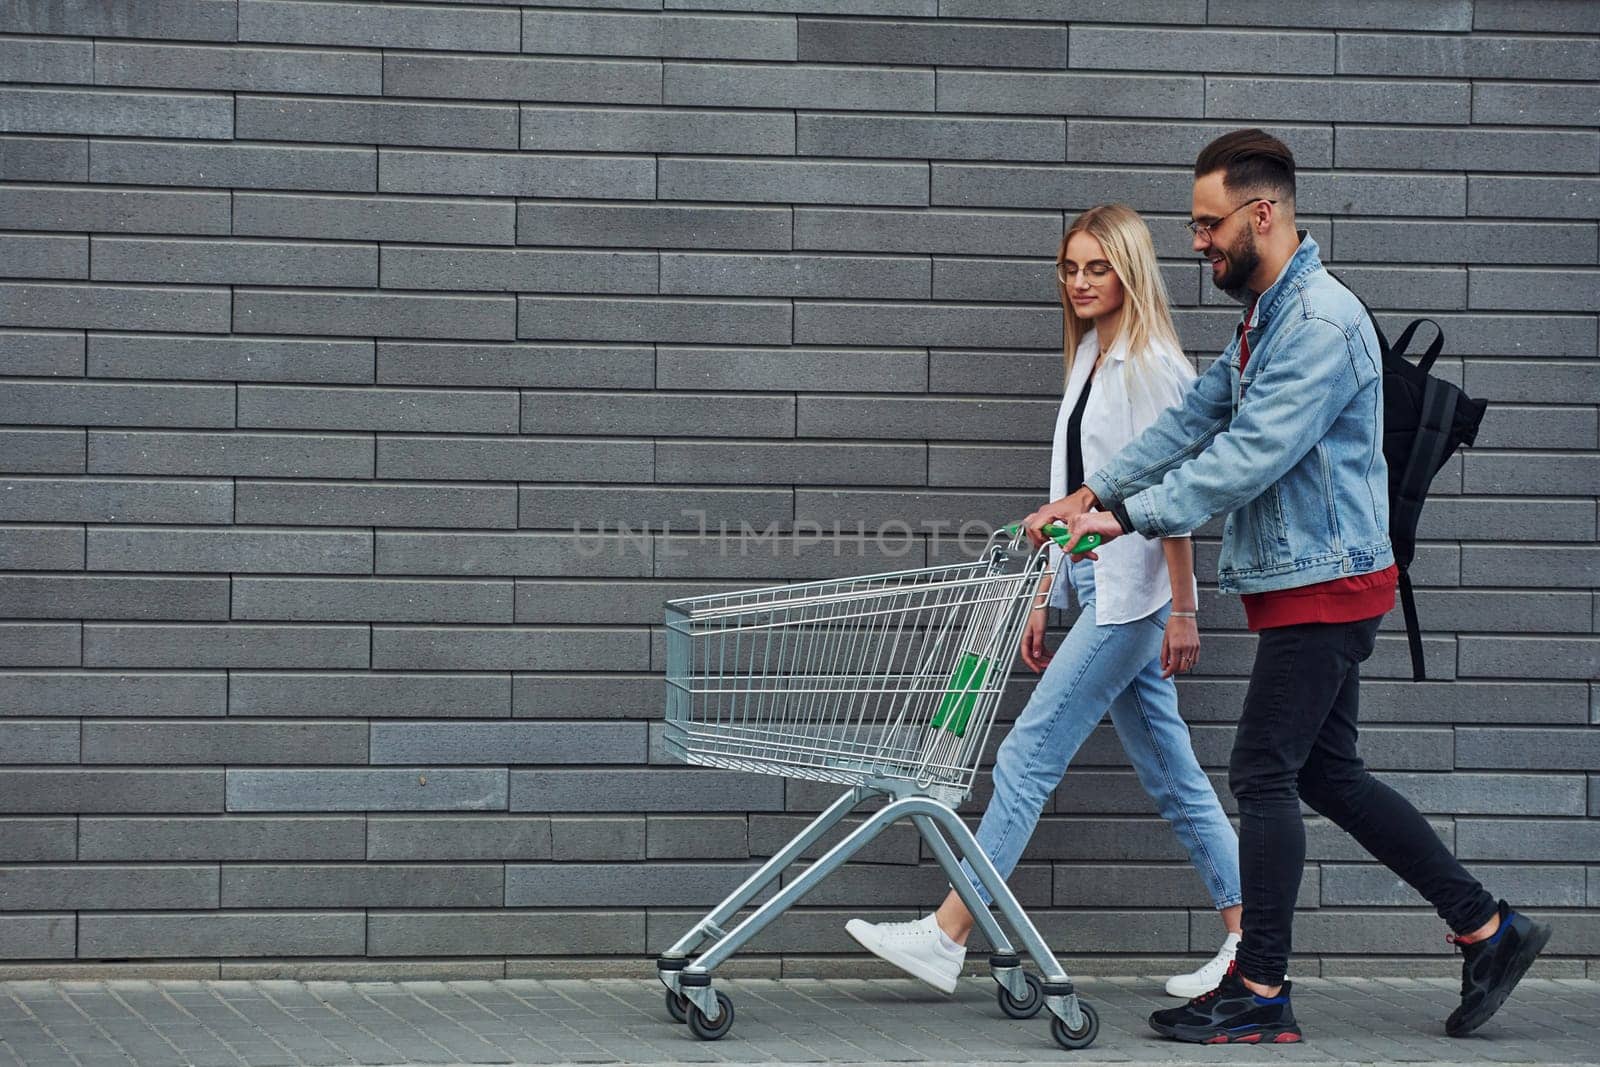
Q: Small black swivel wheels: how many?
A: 4